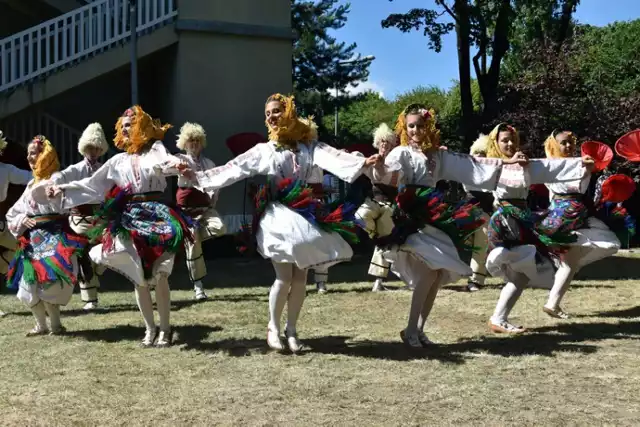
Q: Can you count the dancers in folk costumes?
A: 12